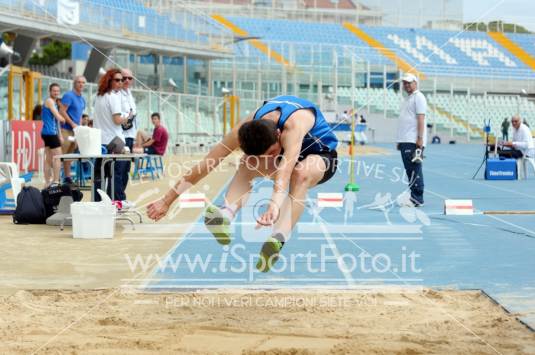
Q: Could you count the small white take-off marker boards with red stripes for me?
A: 3